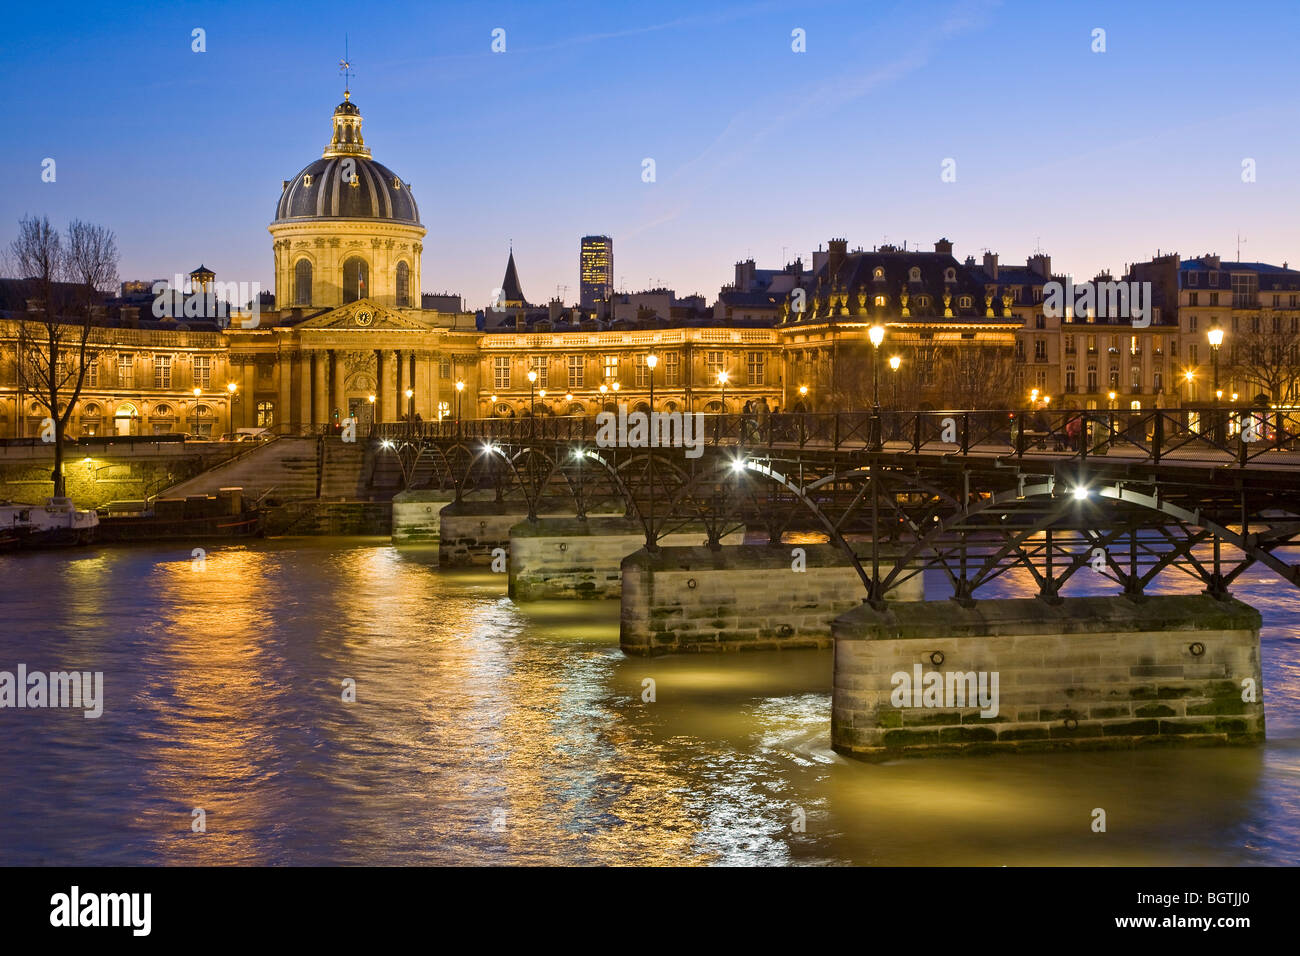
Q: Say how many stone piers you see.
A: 5